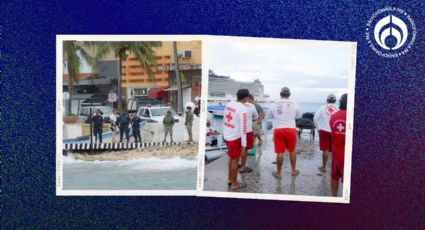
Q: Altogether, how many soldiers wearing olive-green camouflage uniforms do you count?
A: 2